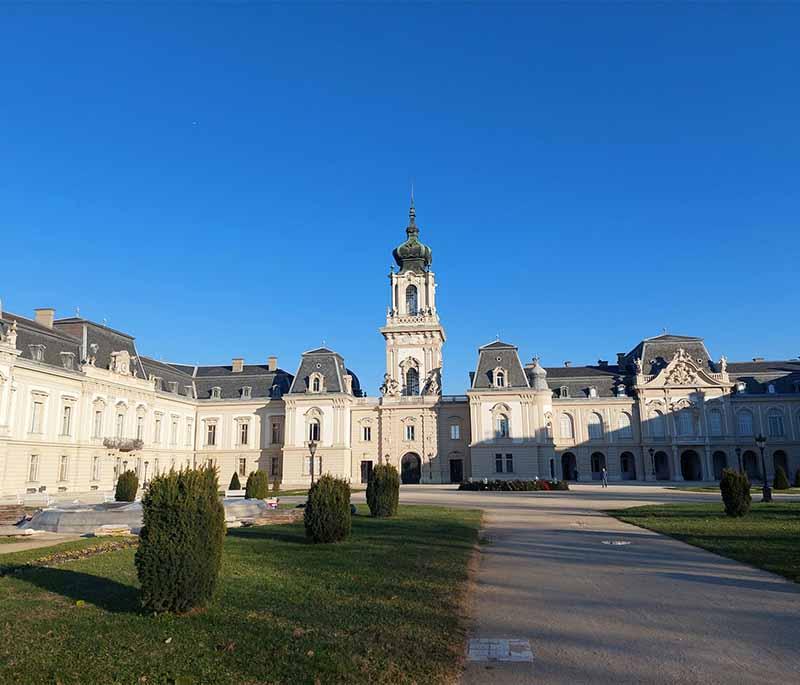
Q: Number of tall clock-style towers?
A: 1